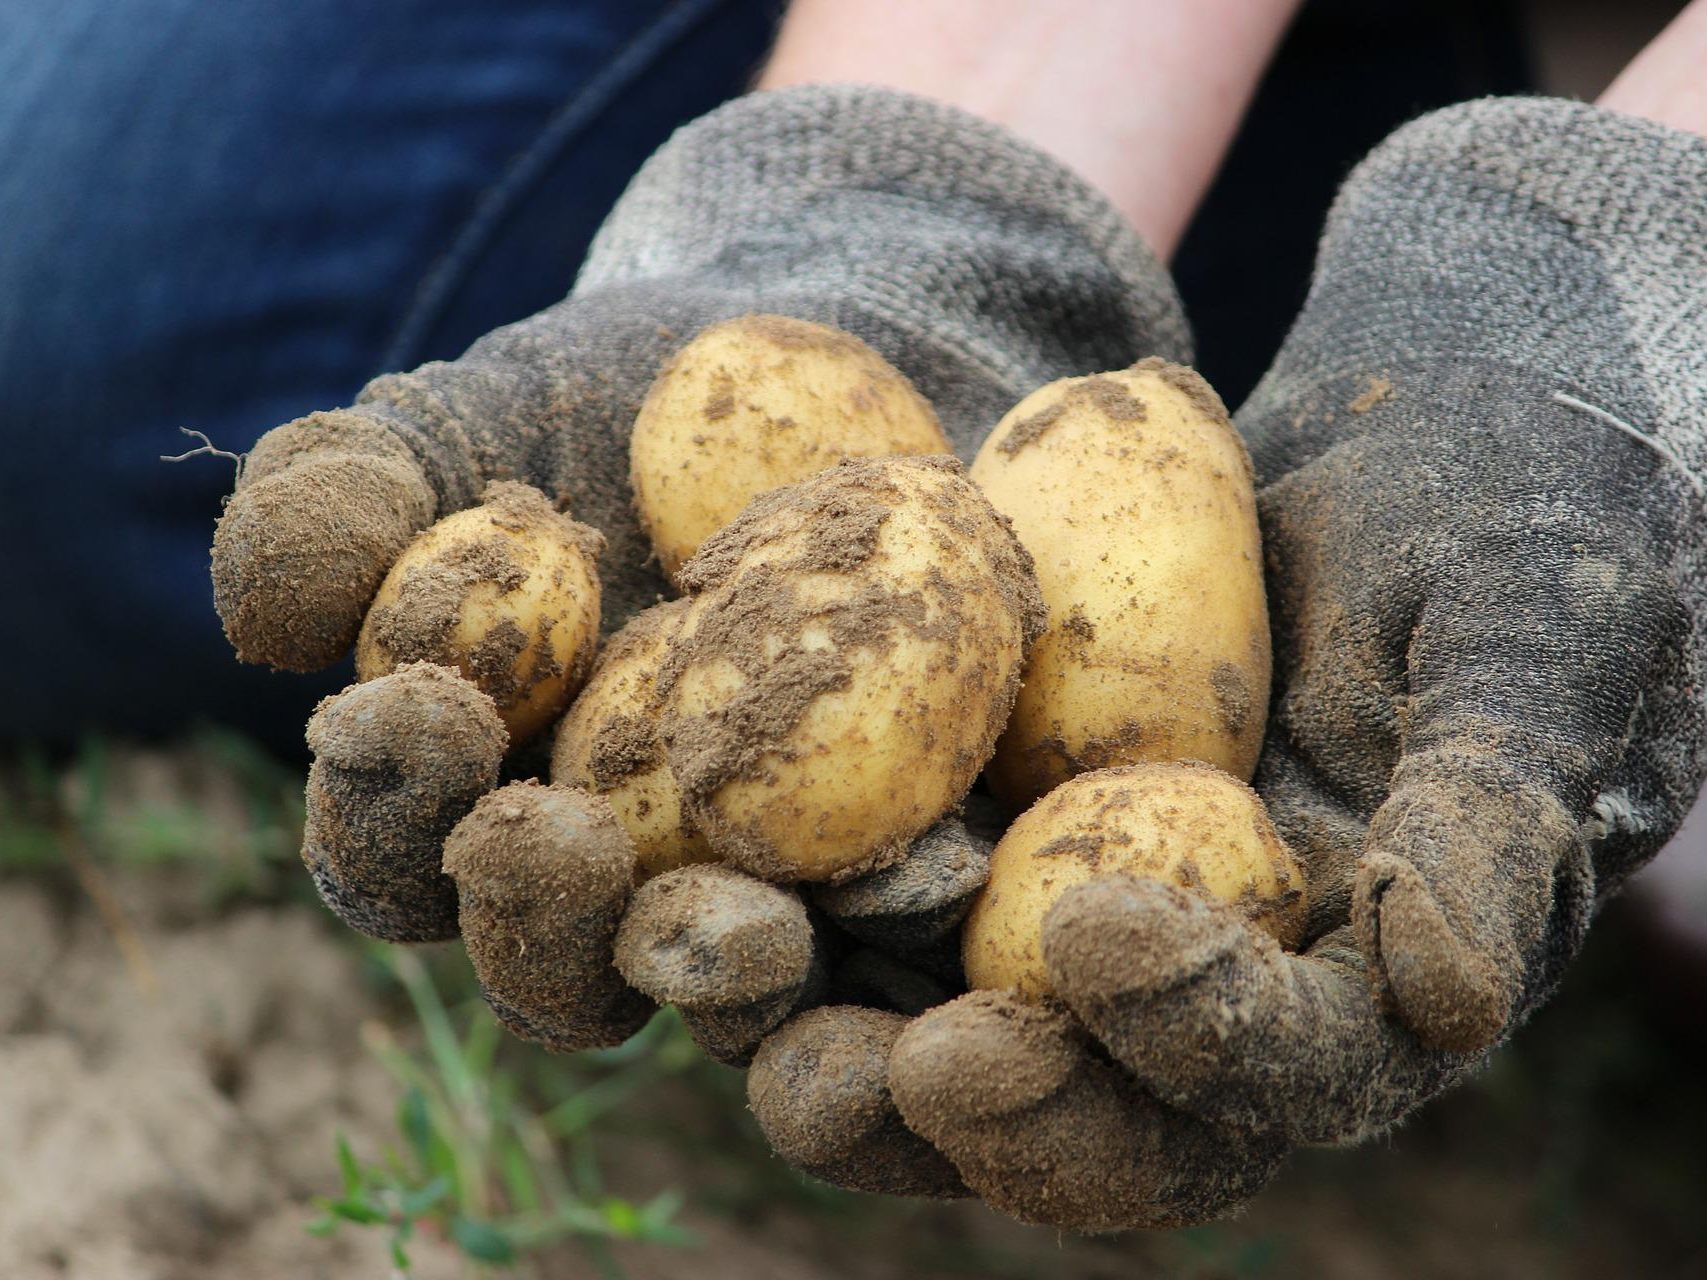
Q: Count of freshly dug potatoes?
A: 6